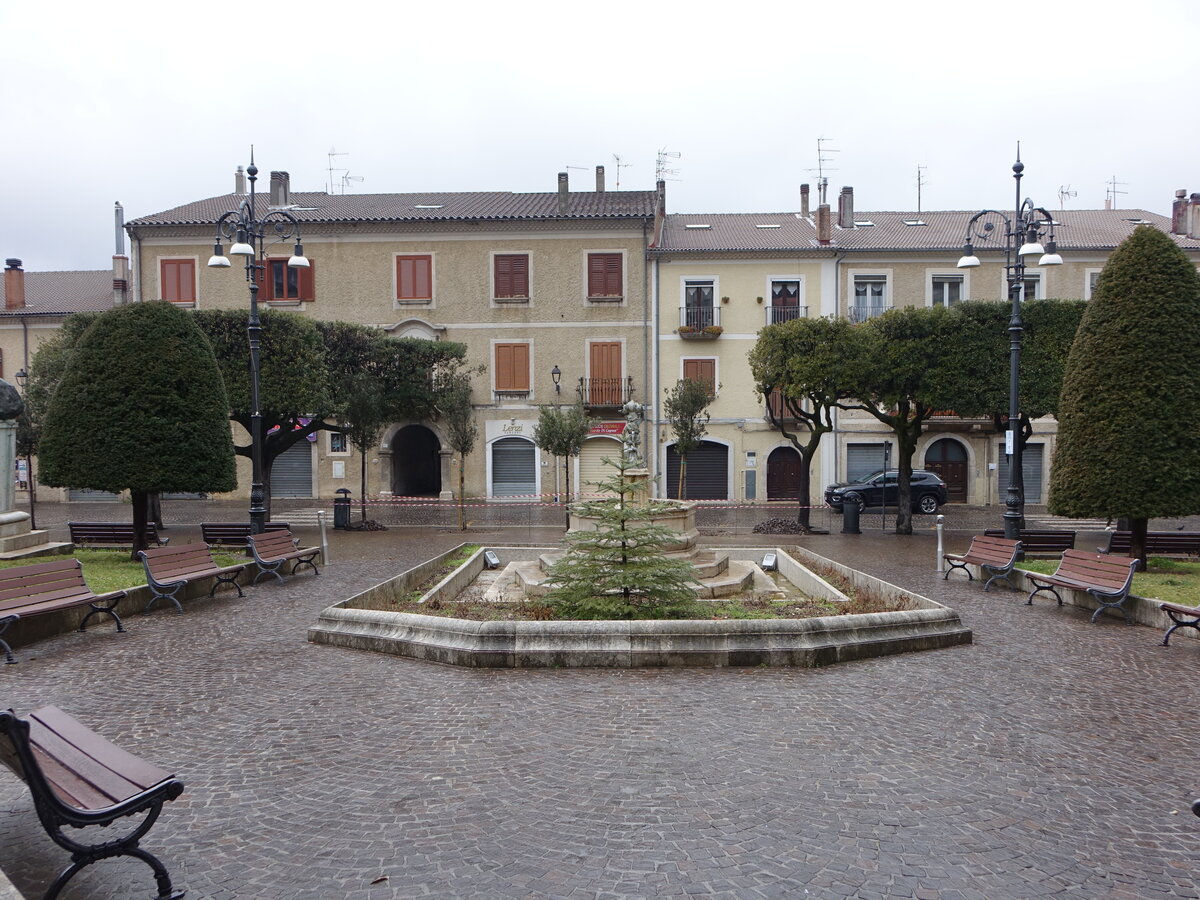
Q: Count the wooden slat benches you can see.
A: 11